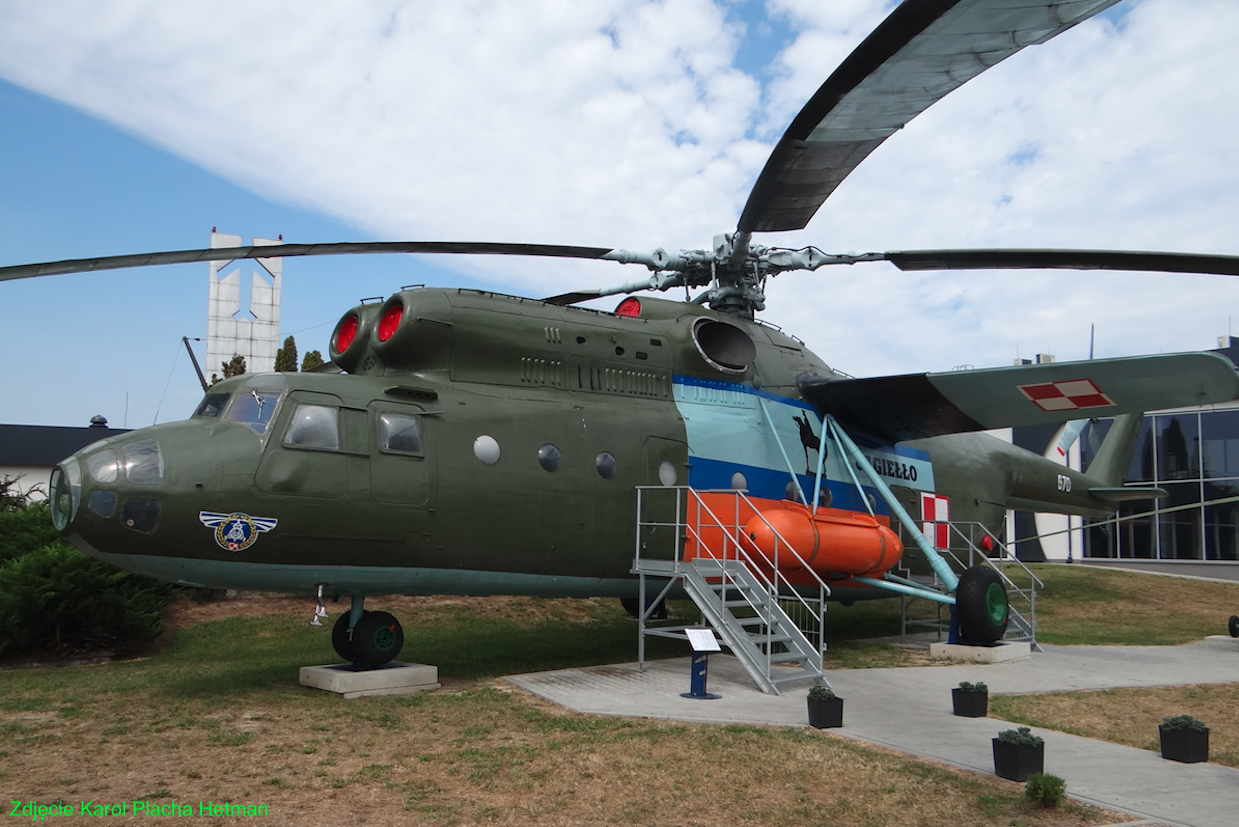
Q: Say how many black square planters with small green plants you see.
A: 4